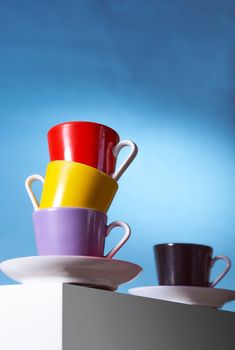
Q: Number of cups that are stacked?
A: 3